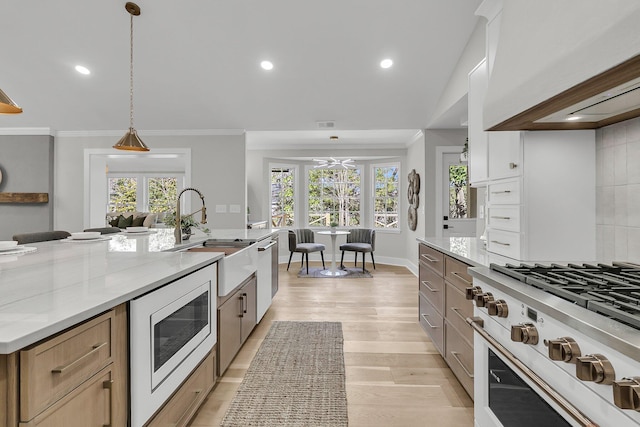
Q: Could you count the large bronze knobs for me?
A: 7